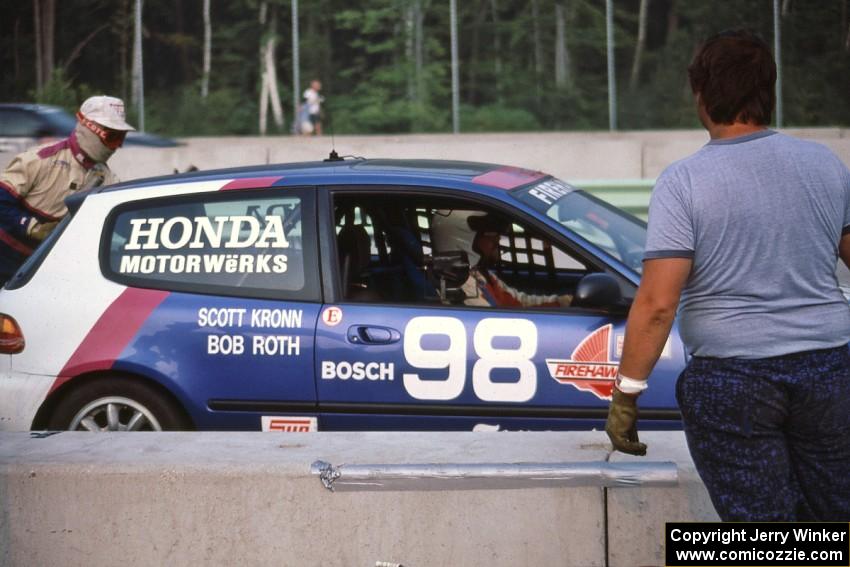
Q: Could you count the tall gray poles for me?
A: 5